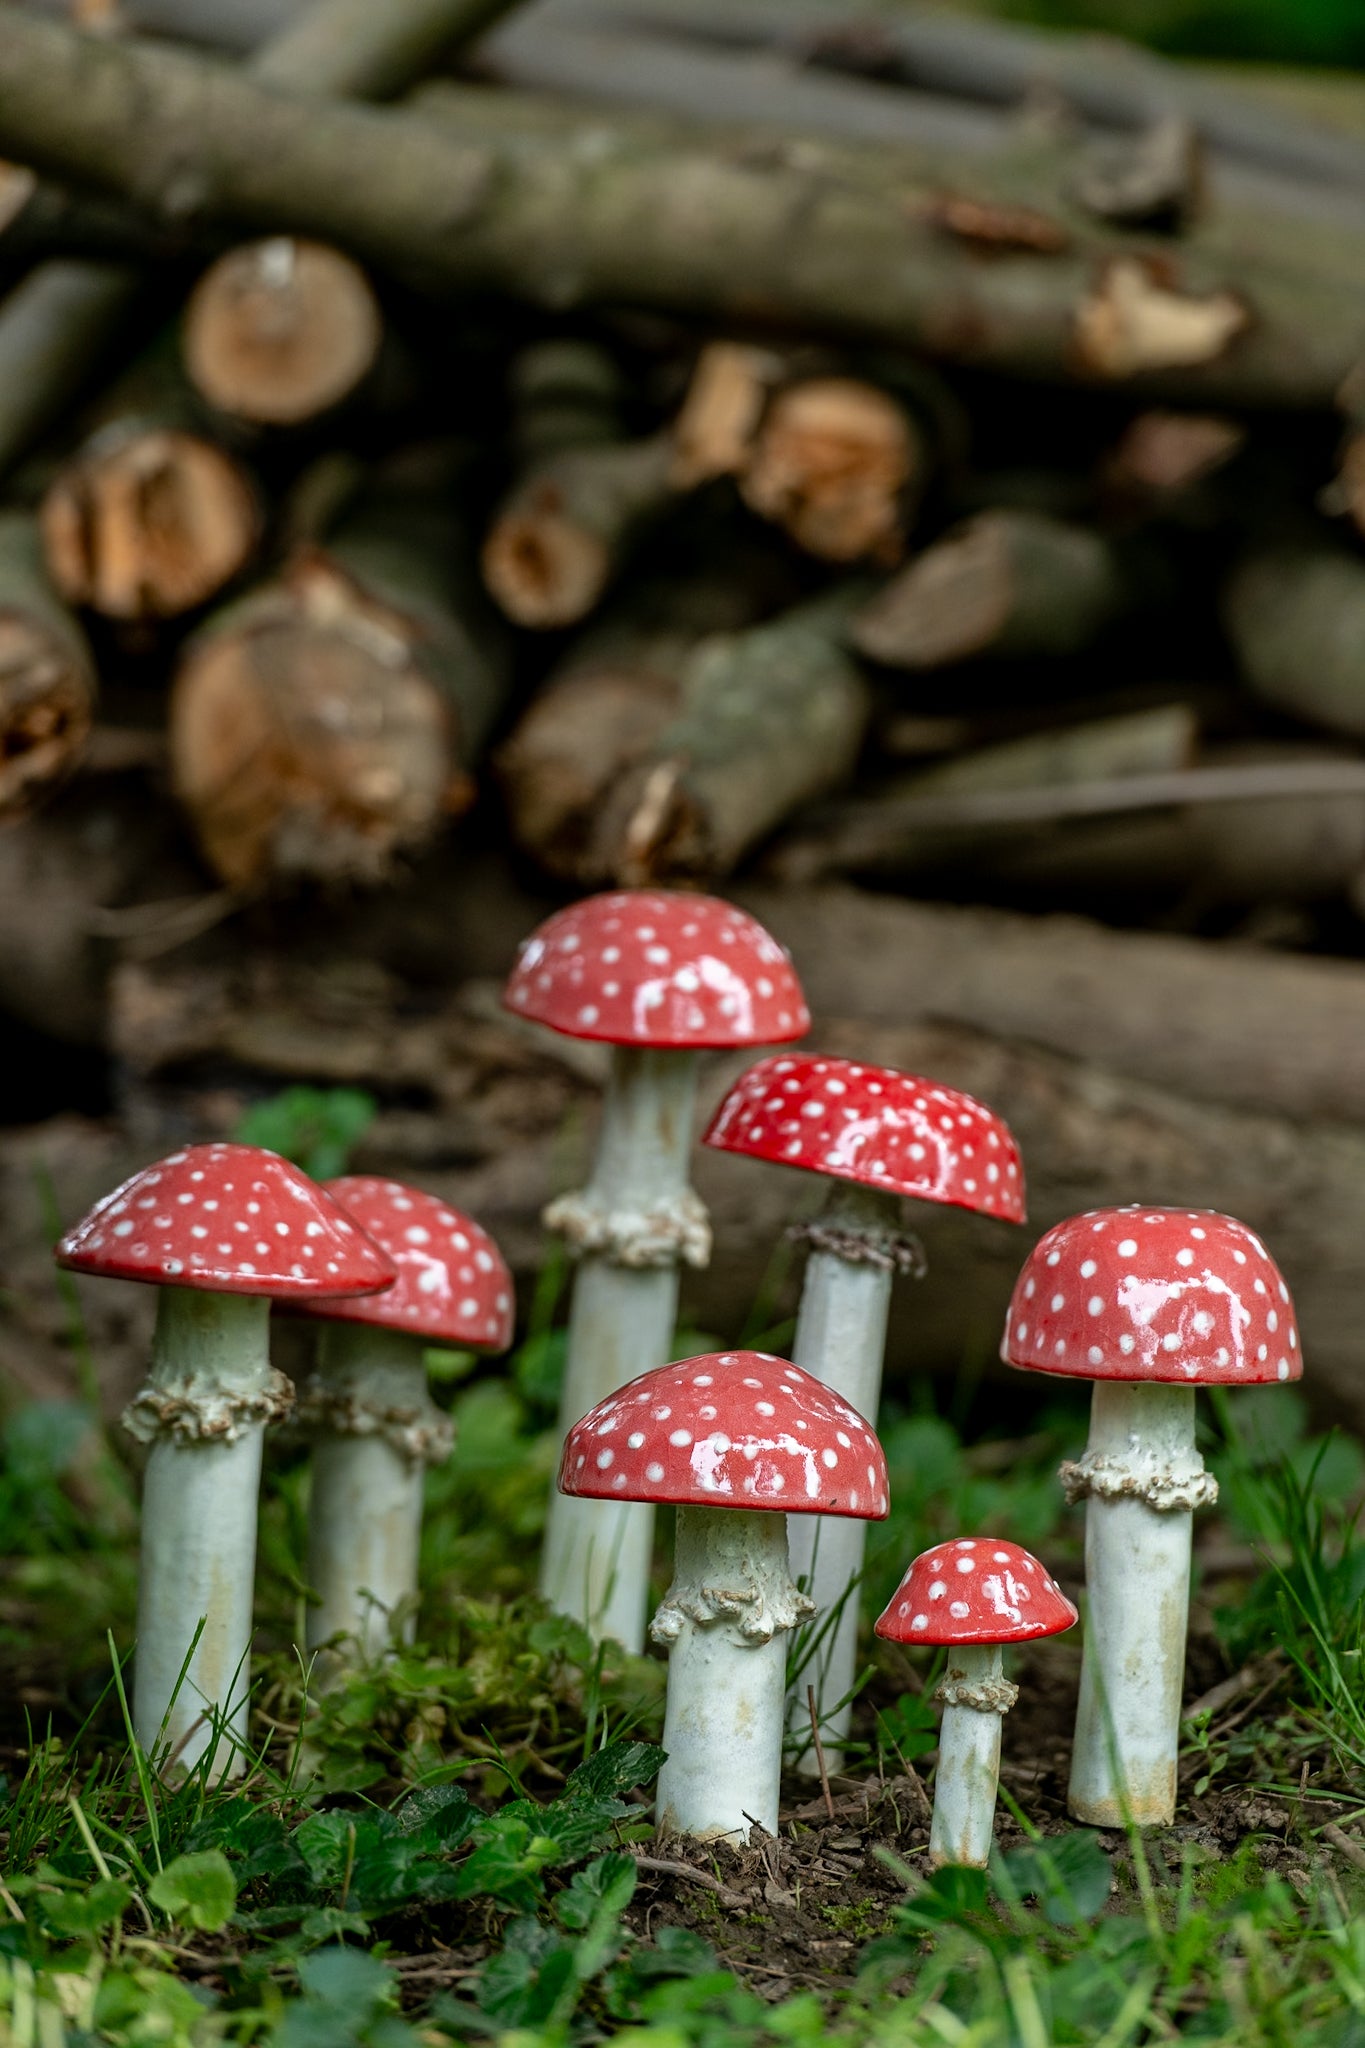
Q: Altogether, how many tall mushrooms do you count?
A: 6